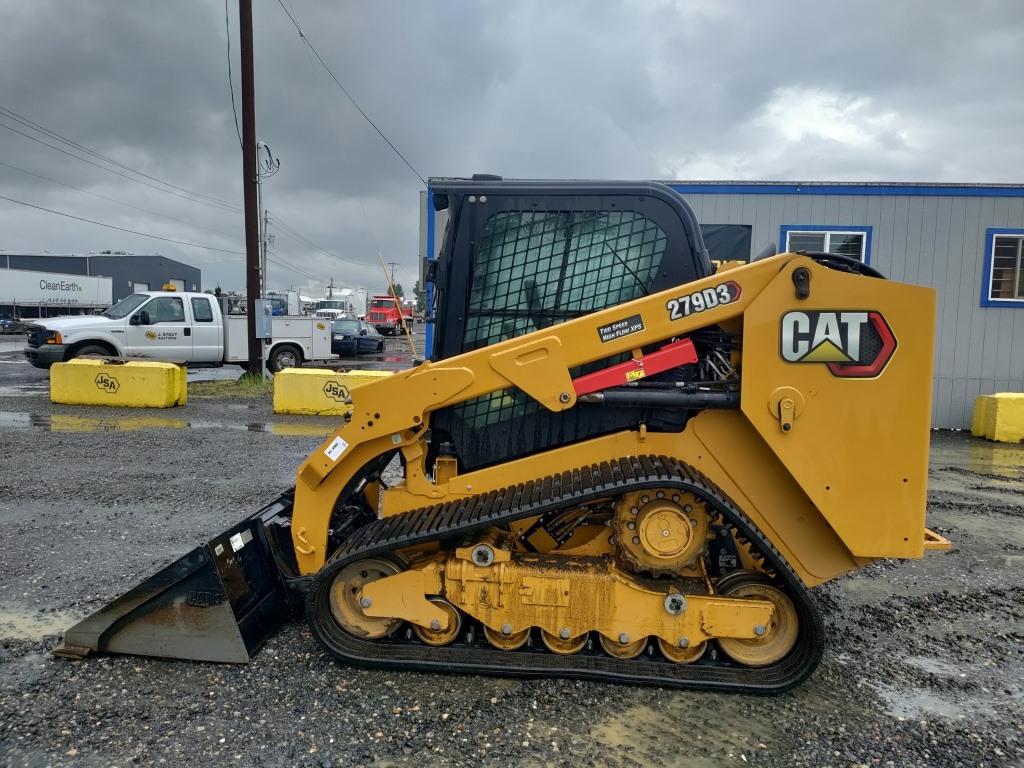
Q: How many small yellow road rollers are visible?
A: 5